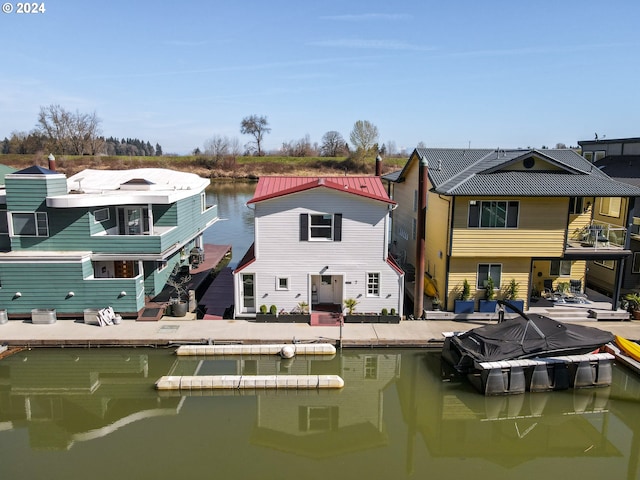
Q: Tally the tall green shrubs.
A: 3